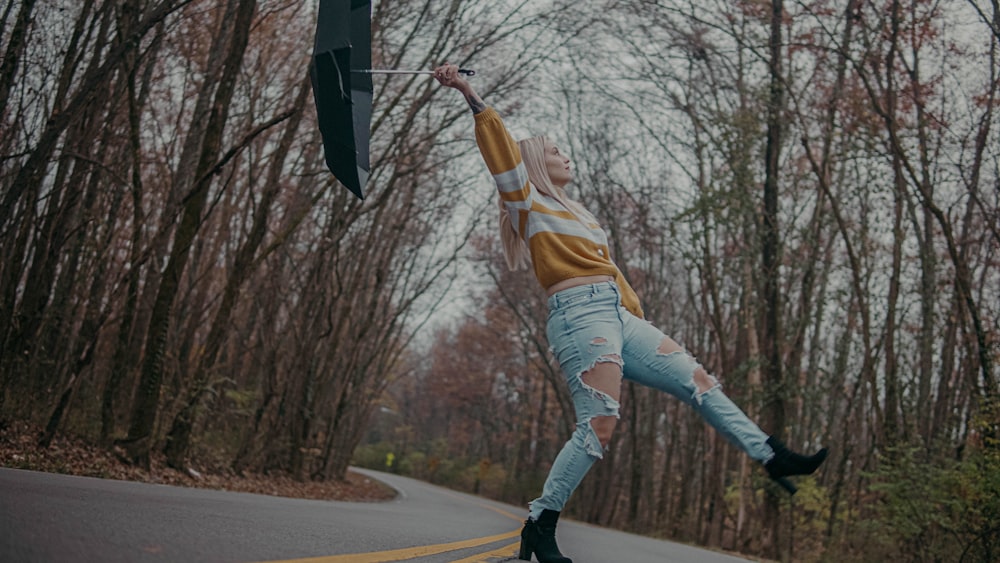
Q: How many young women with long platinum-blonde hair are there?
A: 1